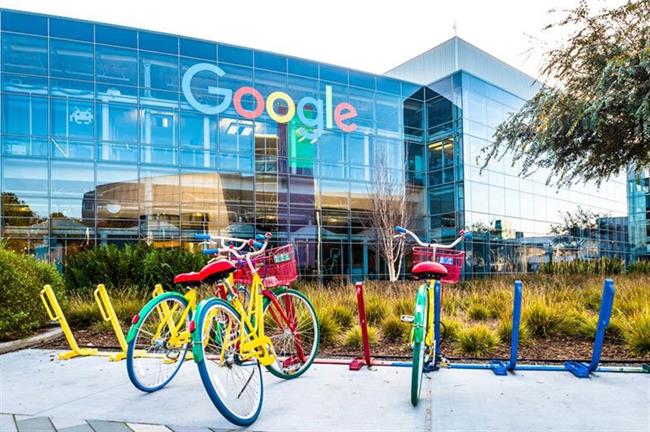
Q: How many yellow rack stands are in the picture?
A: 3